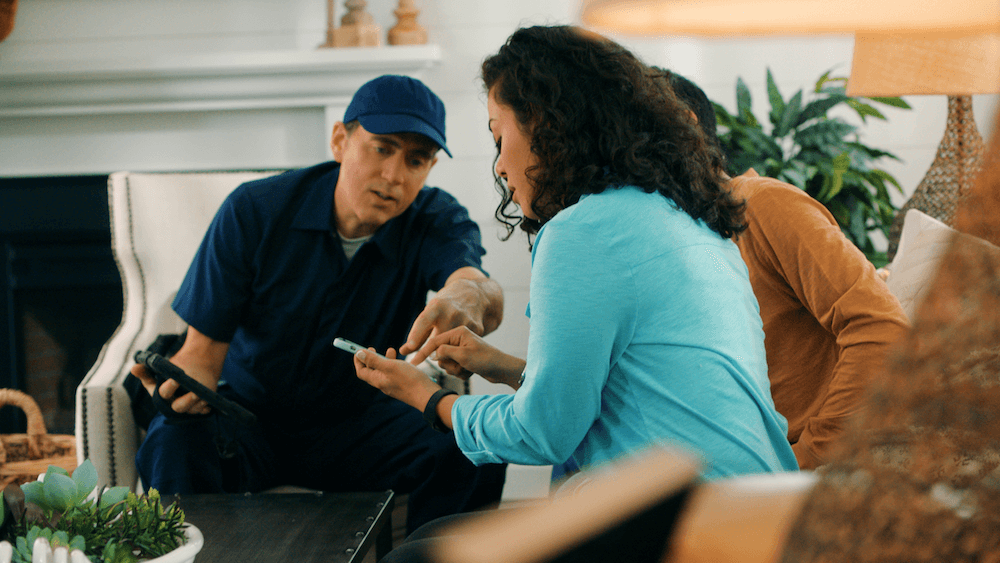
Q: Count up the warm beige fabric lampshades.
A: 2